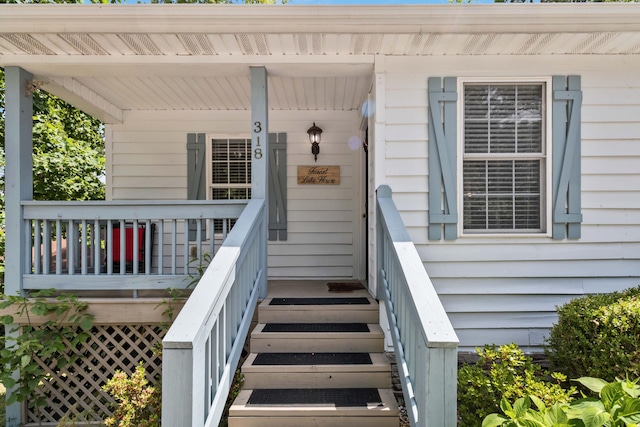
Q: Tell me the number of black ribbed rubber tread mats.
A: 4